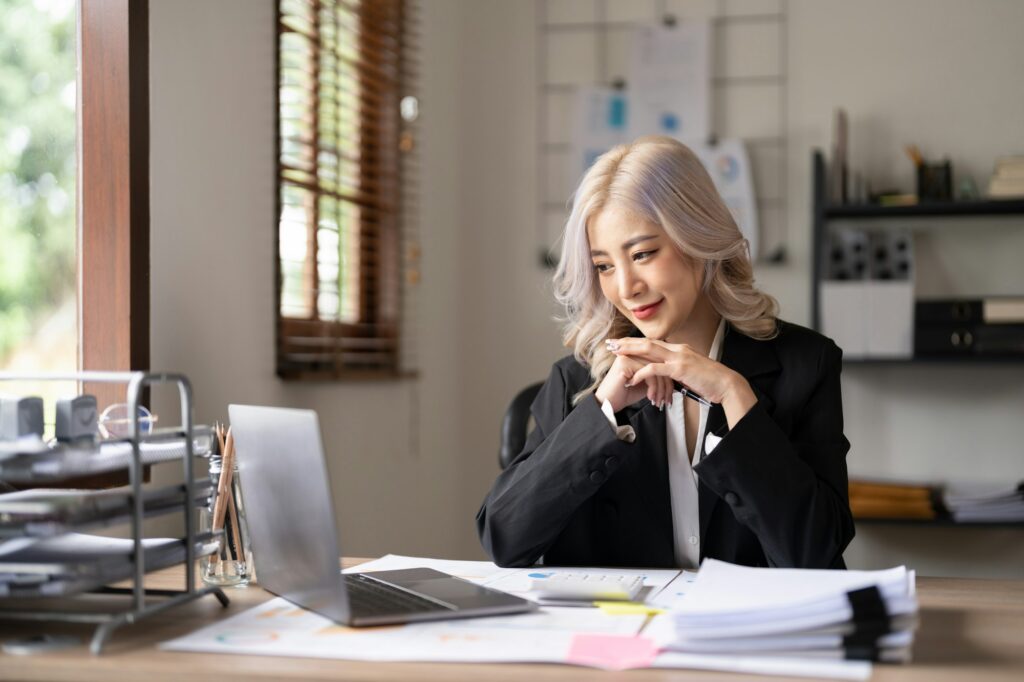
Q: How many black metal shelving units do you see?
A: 1